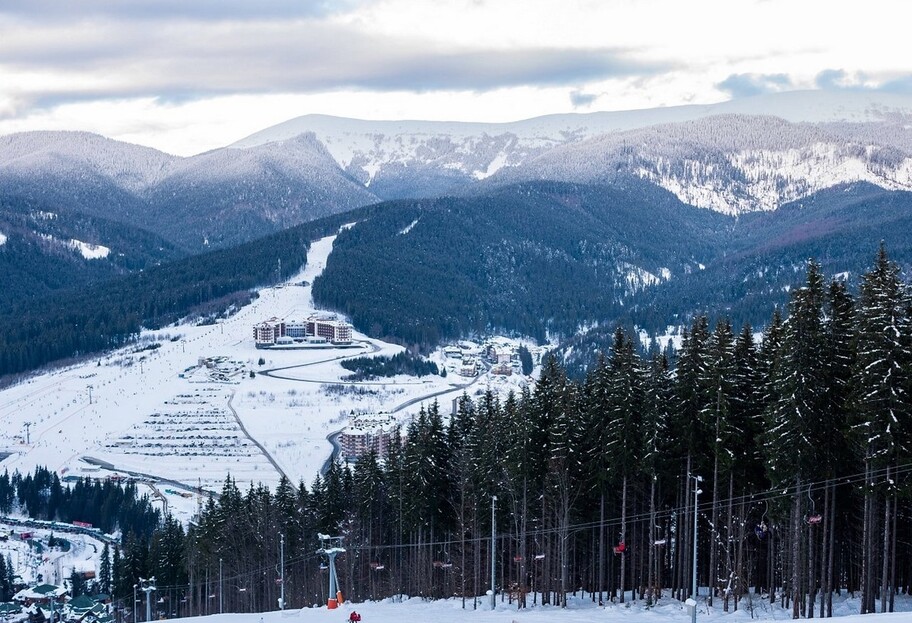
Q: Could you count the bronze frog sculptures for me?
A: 0